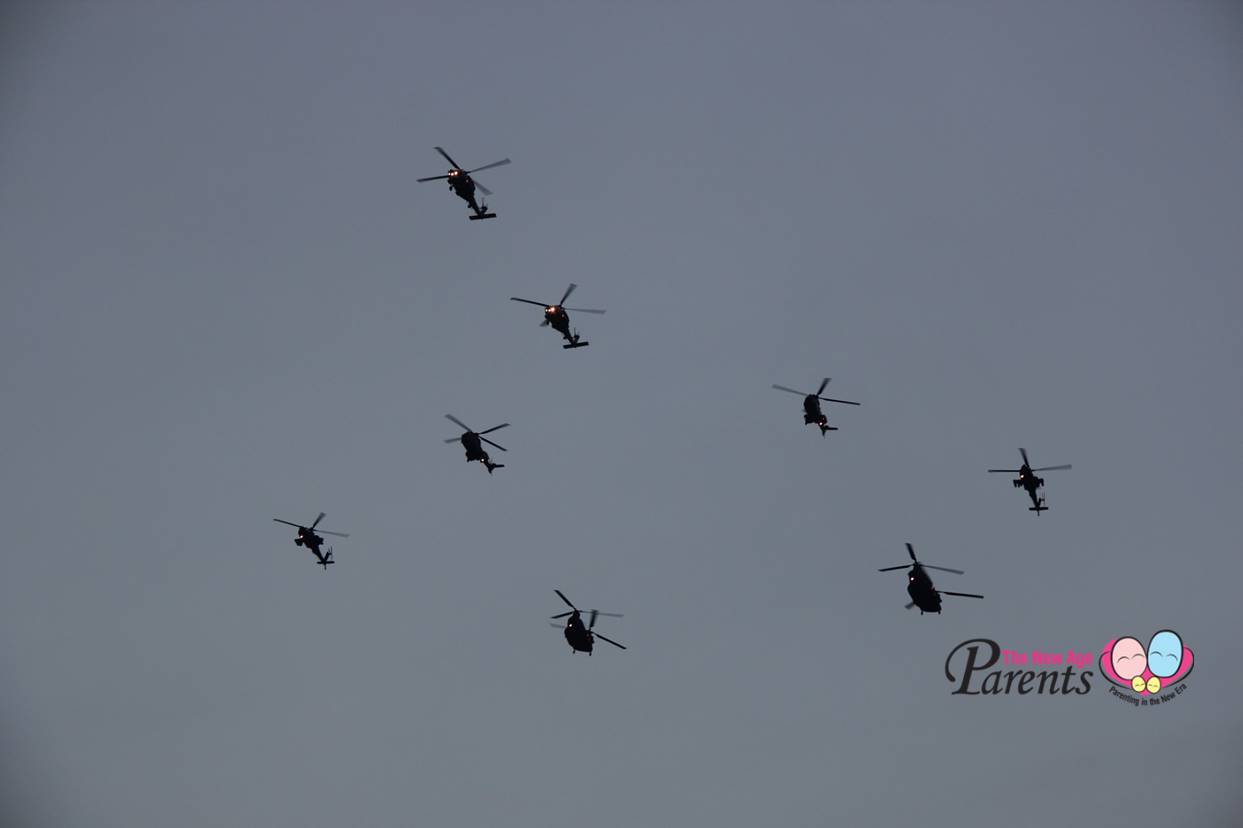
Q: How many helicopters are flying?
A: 8